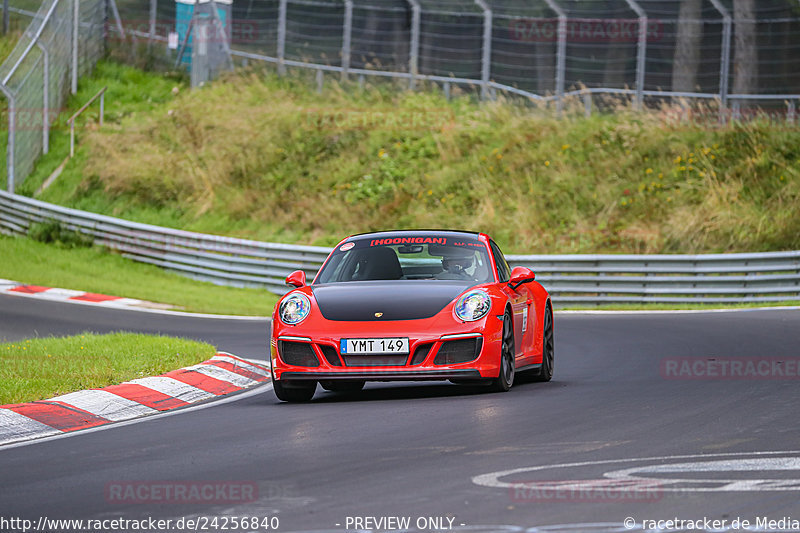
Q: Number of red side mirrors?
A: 2